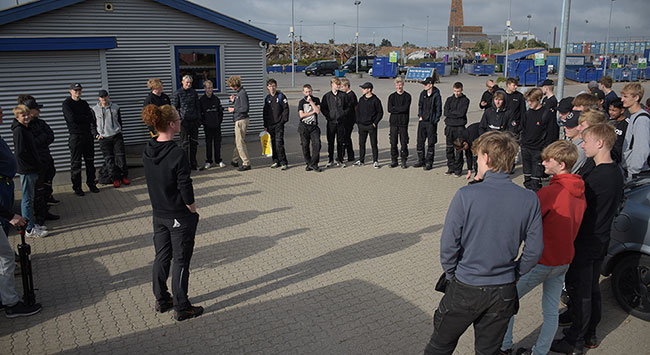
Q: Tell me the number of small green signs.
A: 4